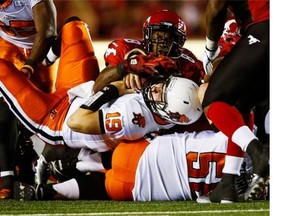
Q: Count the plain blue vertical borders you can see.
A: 0